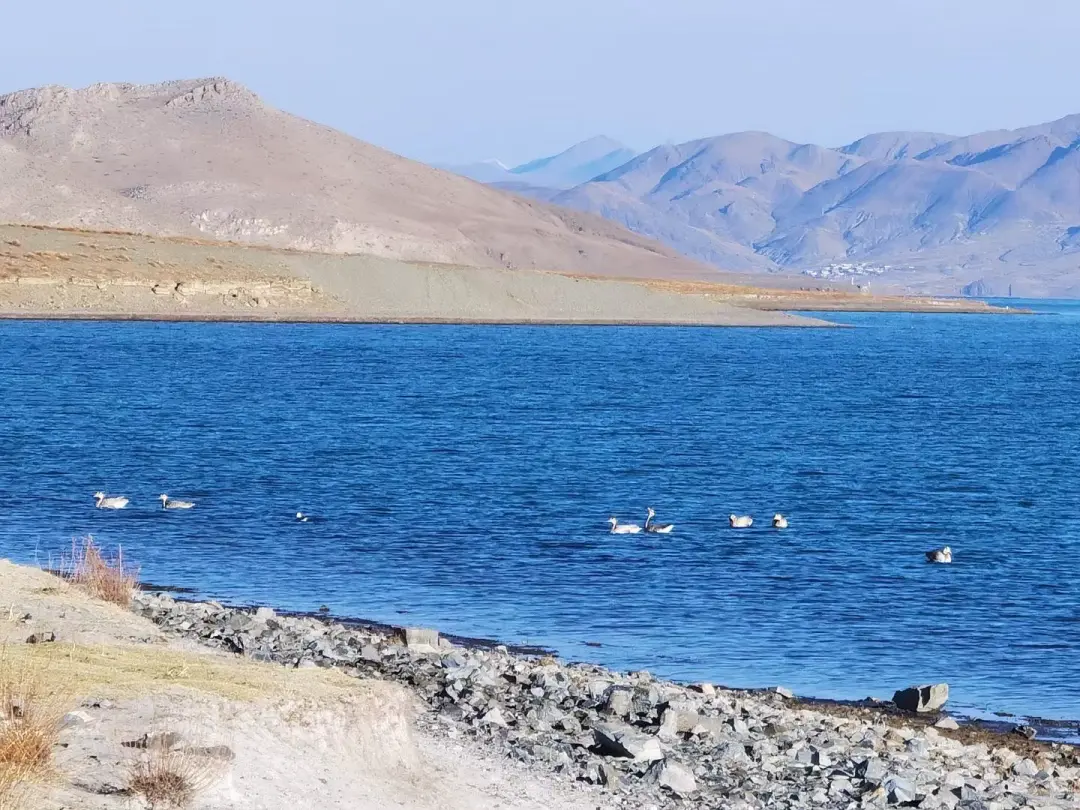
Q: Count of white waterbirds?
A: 8